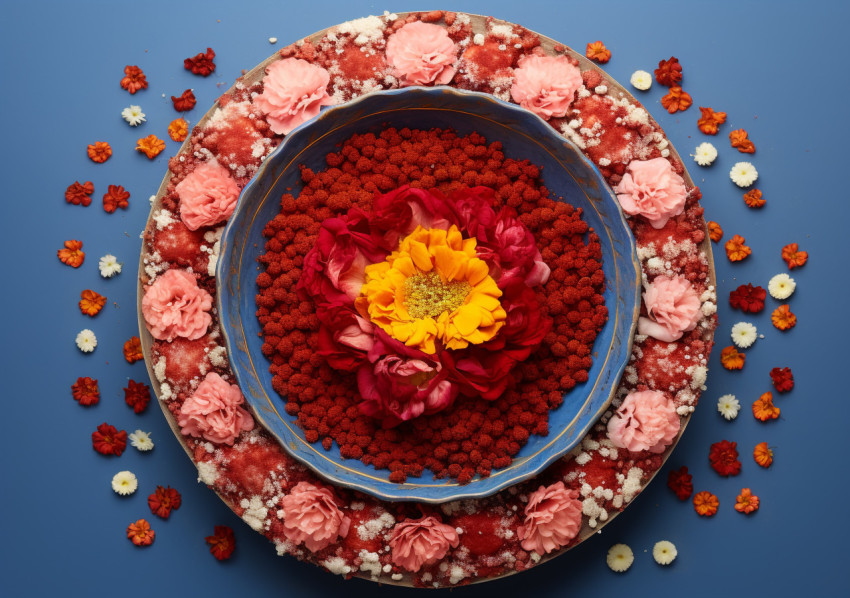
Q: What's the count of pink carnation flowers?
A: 12